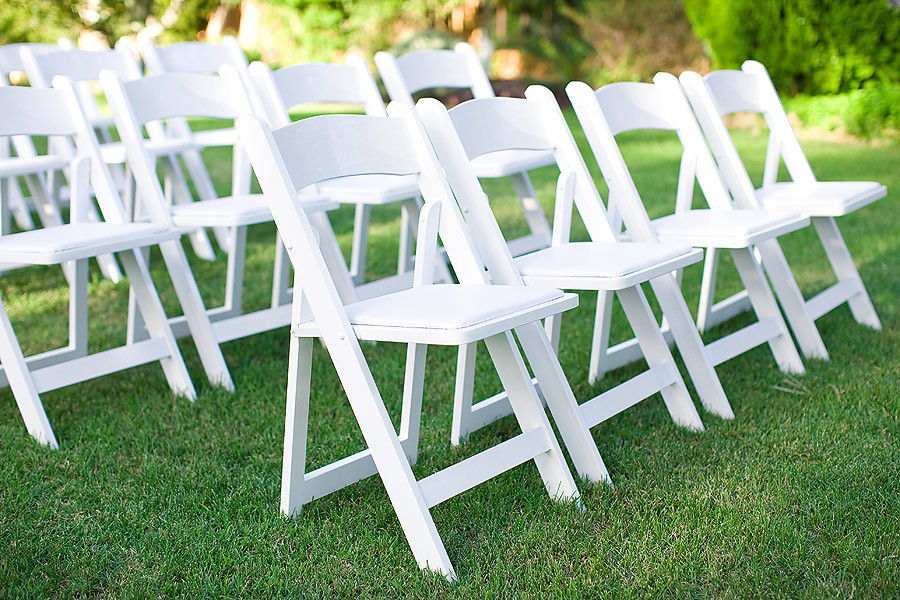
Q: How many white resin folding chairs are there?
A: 11